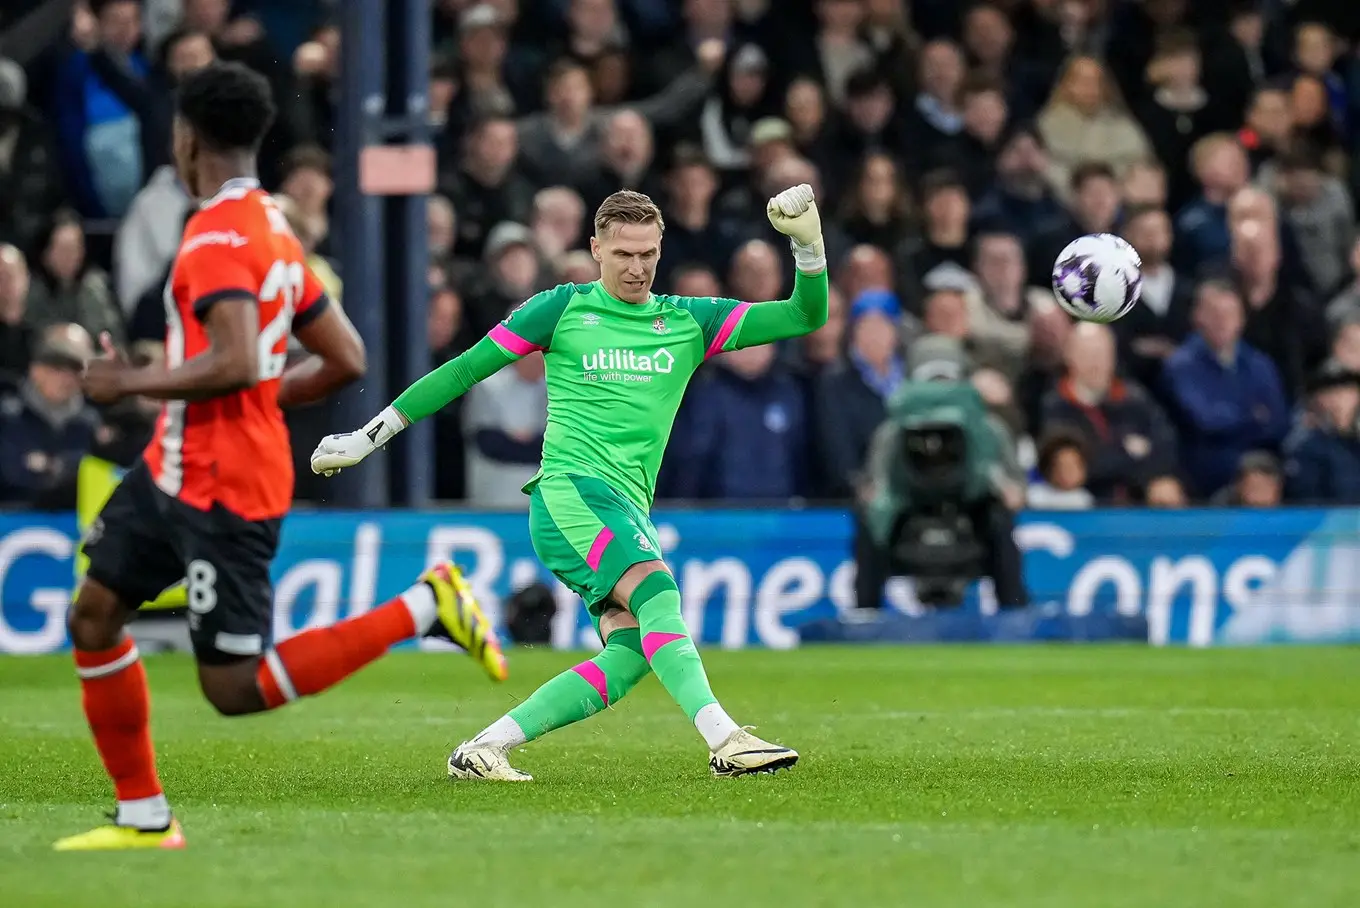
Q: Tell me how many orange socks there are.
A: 2